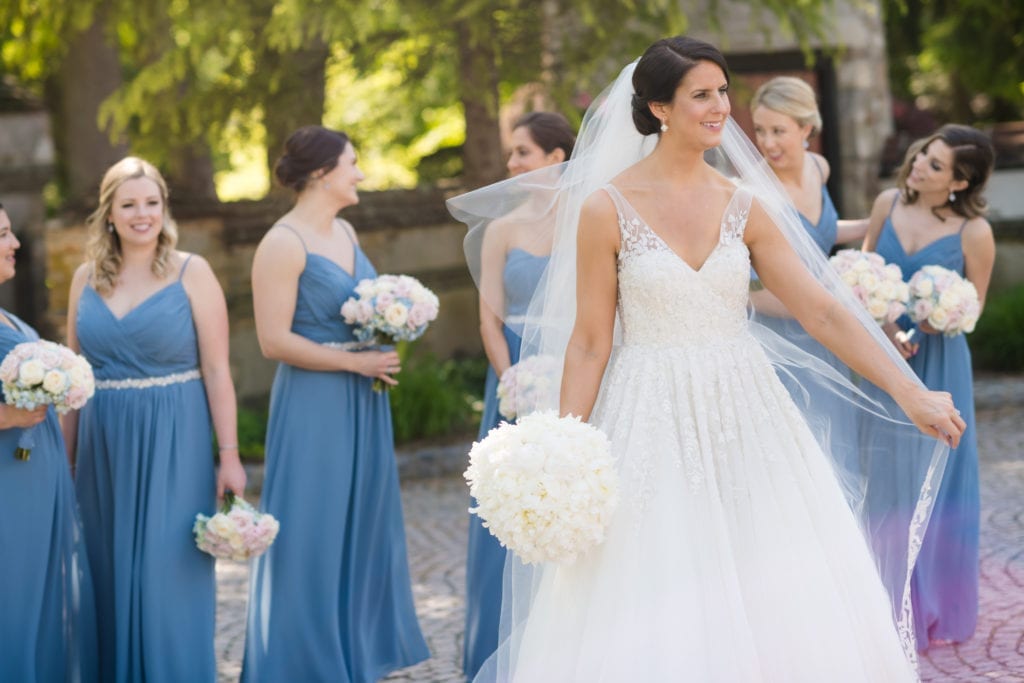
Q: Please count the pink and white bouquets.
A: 6